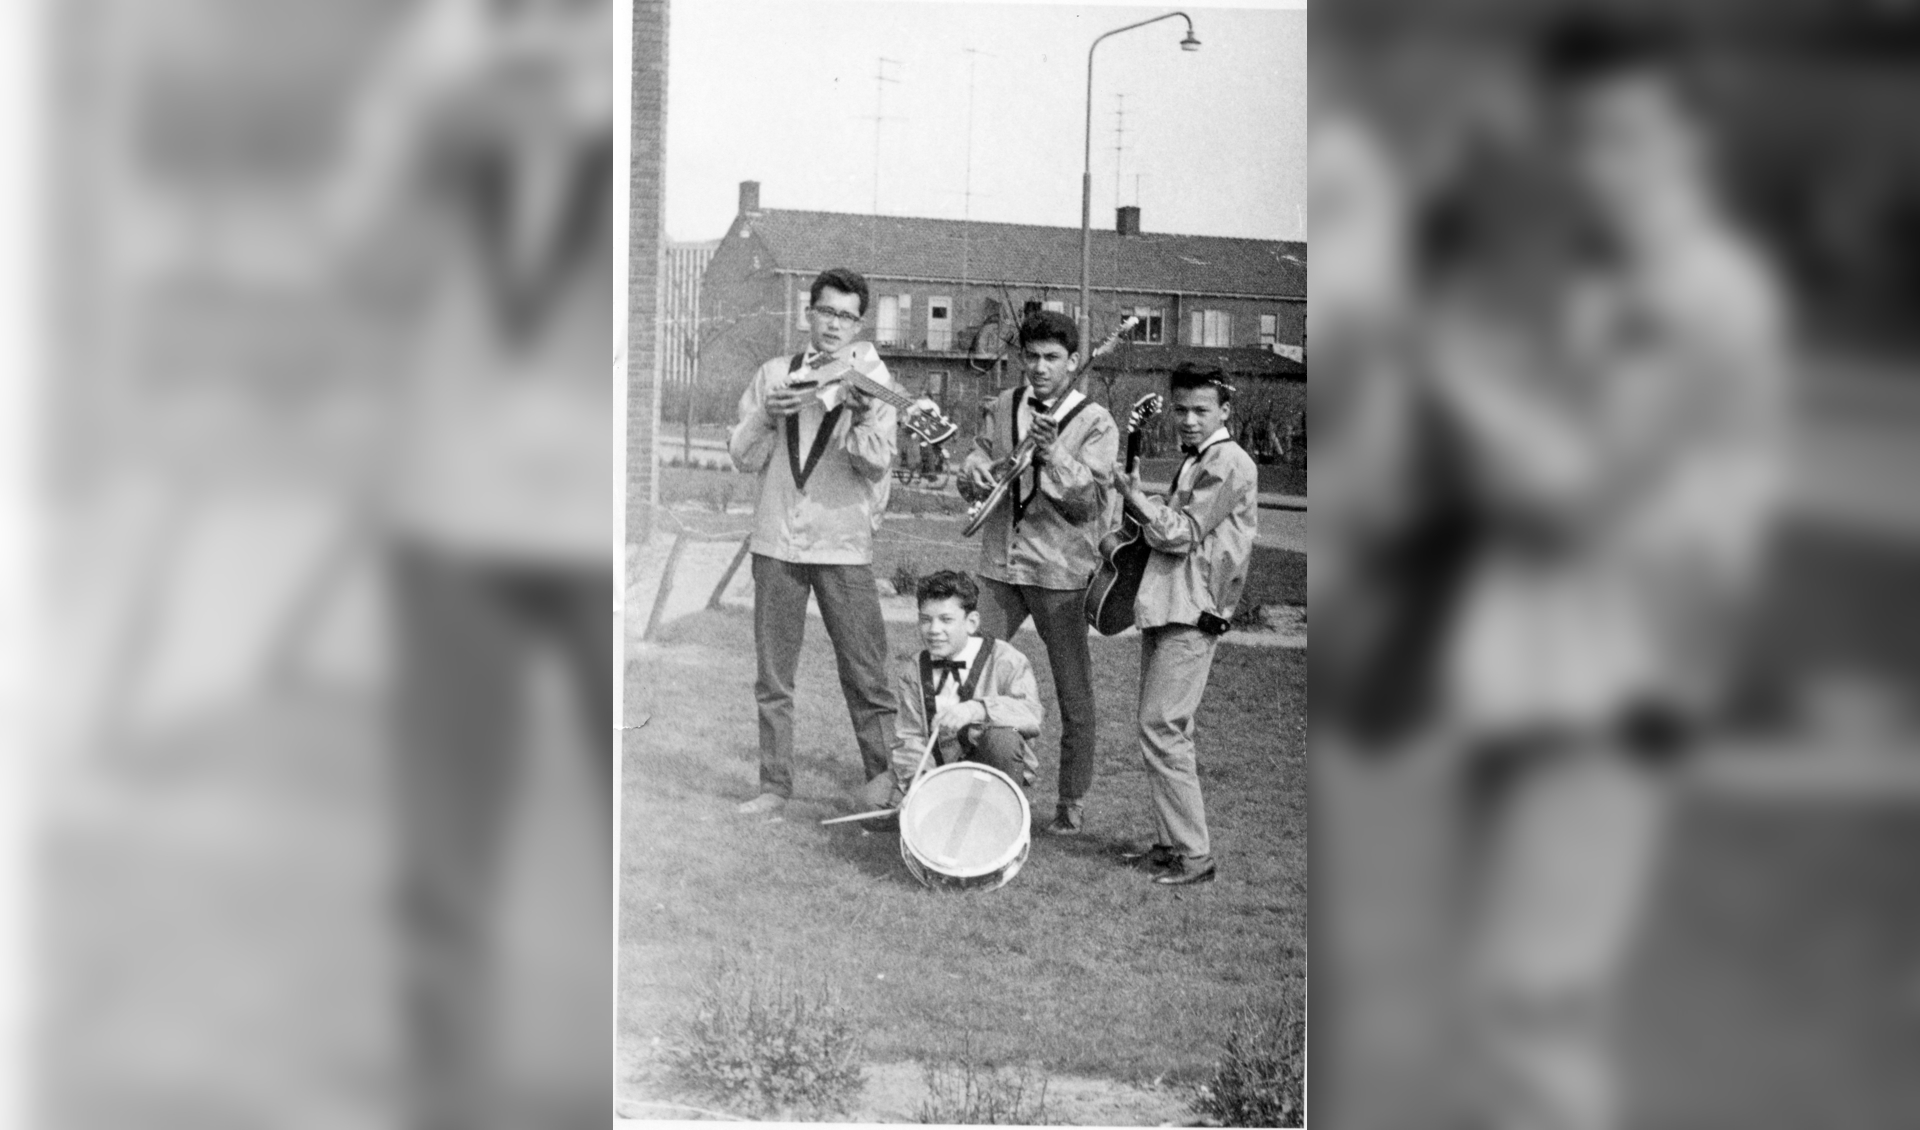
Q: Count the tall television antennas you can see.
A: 3